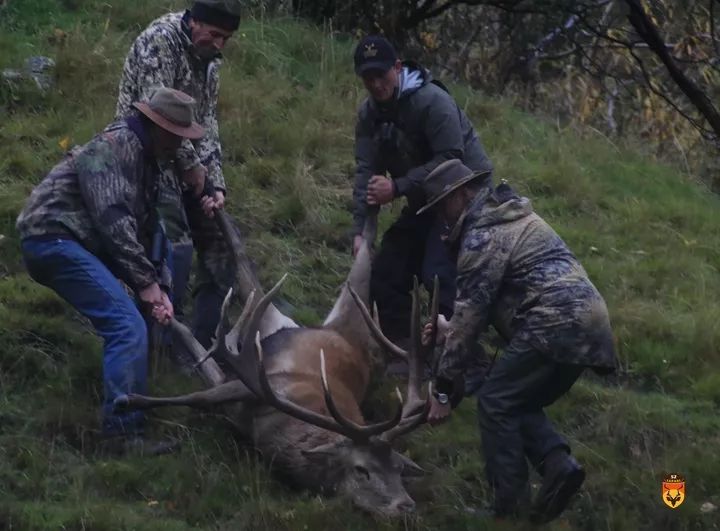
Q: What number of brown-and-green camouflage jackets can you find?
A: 2